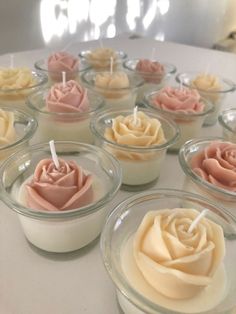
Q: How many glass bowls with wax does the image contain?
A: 14